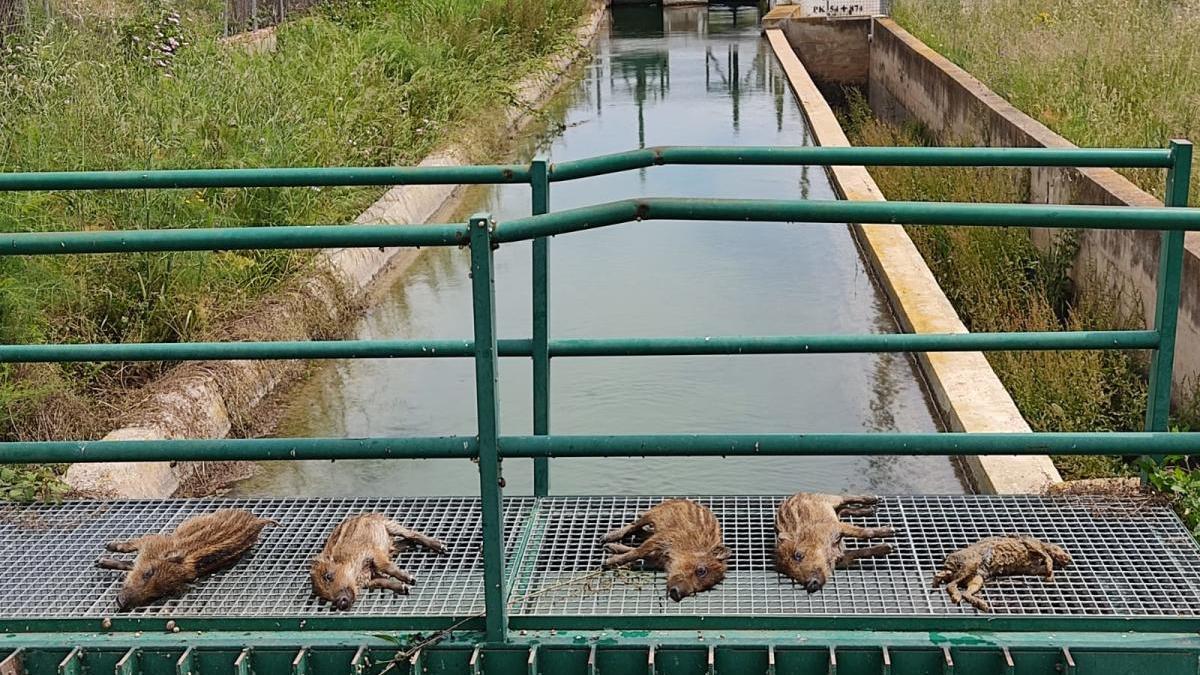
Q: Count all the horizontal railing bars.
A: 4